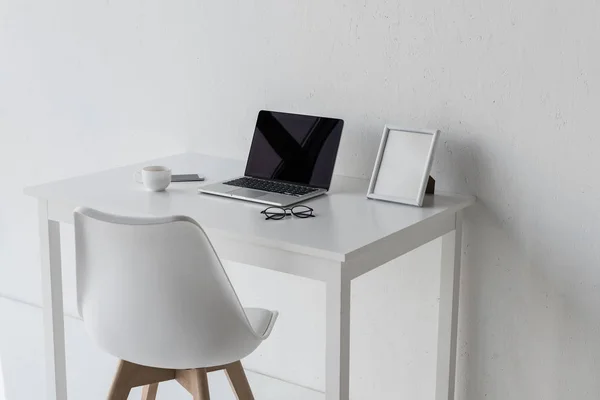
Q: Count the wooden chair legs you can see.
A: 4